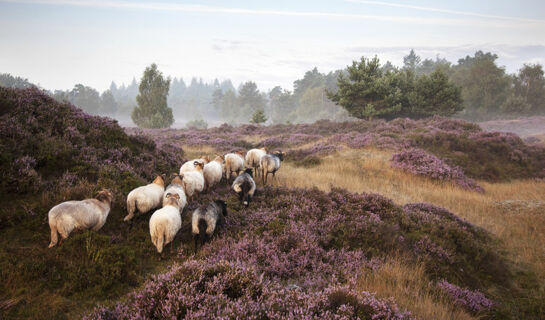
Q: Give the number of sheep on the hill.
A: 12